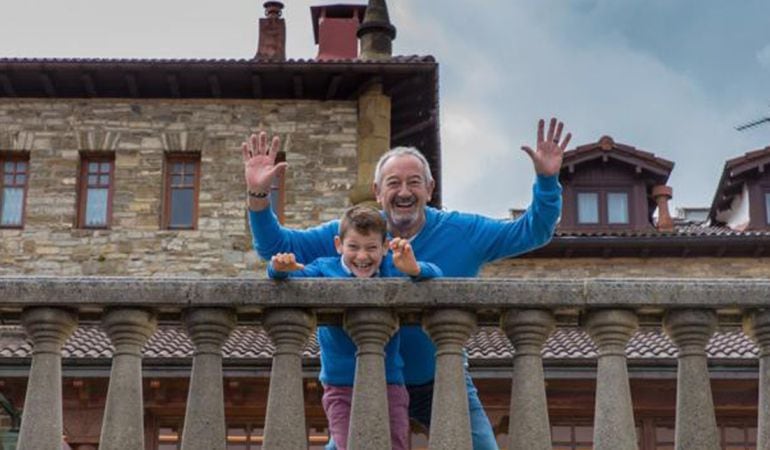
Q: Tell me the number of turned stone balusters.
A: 10